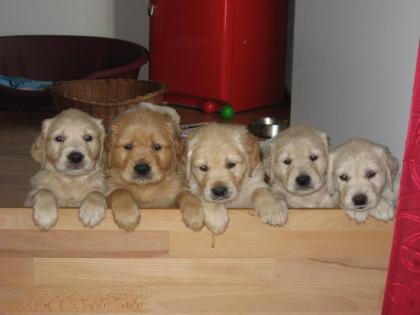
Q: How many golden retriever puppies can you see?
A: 5